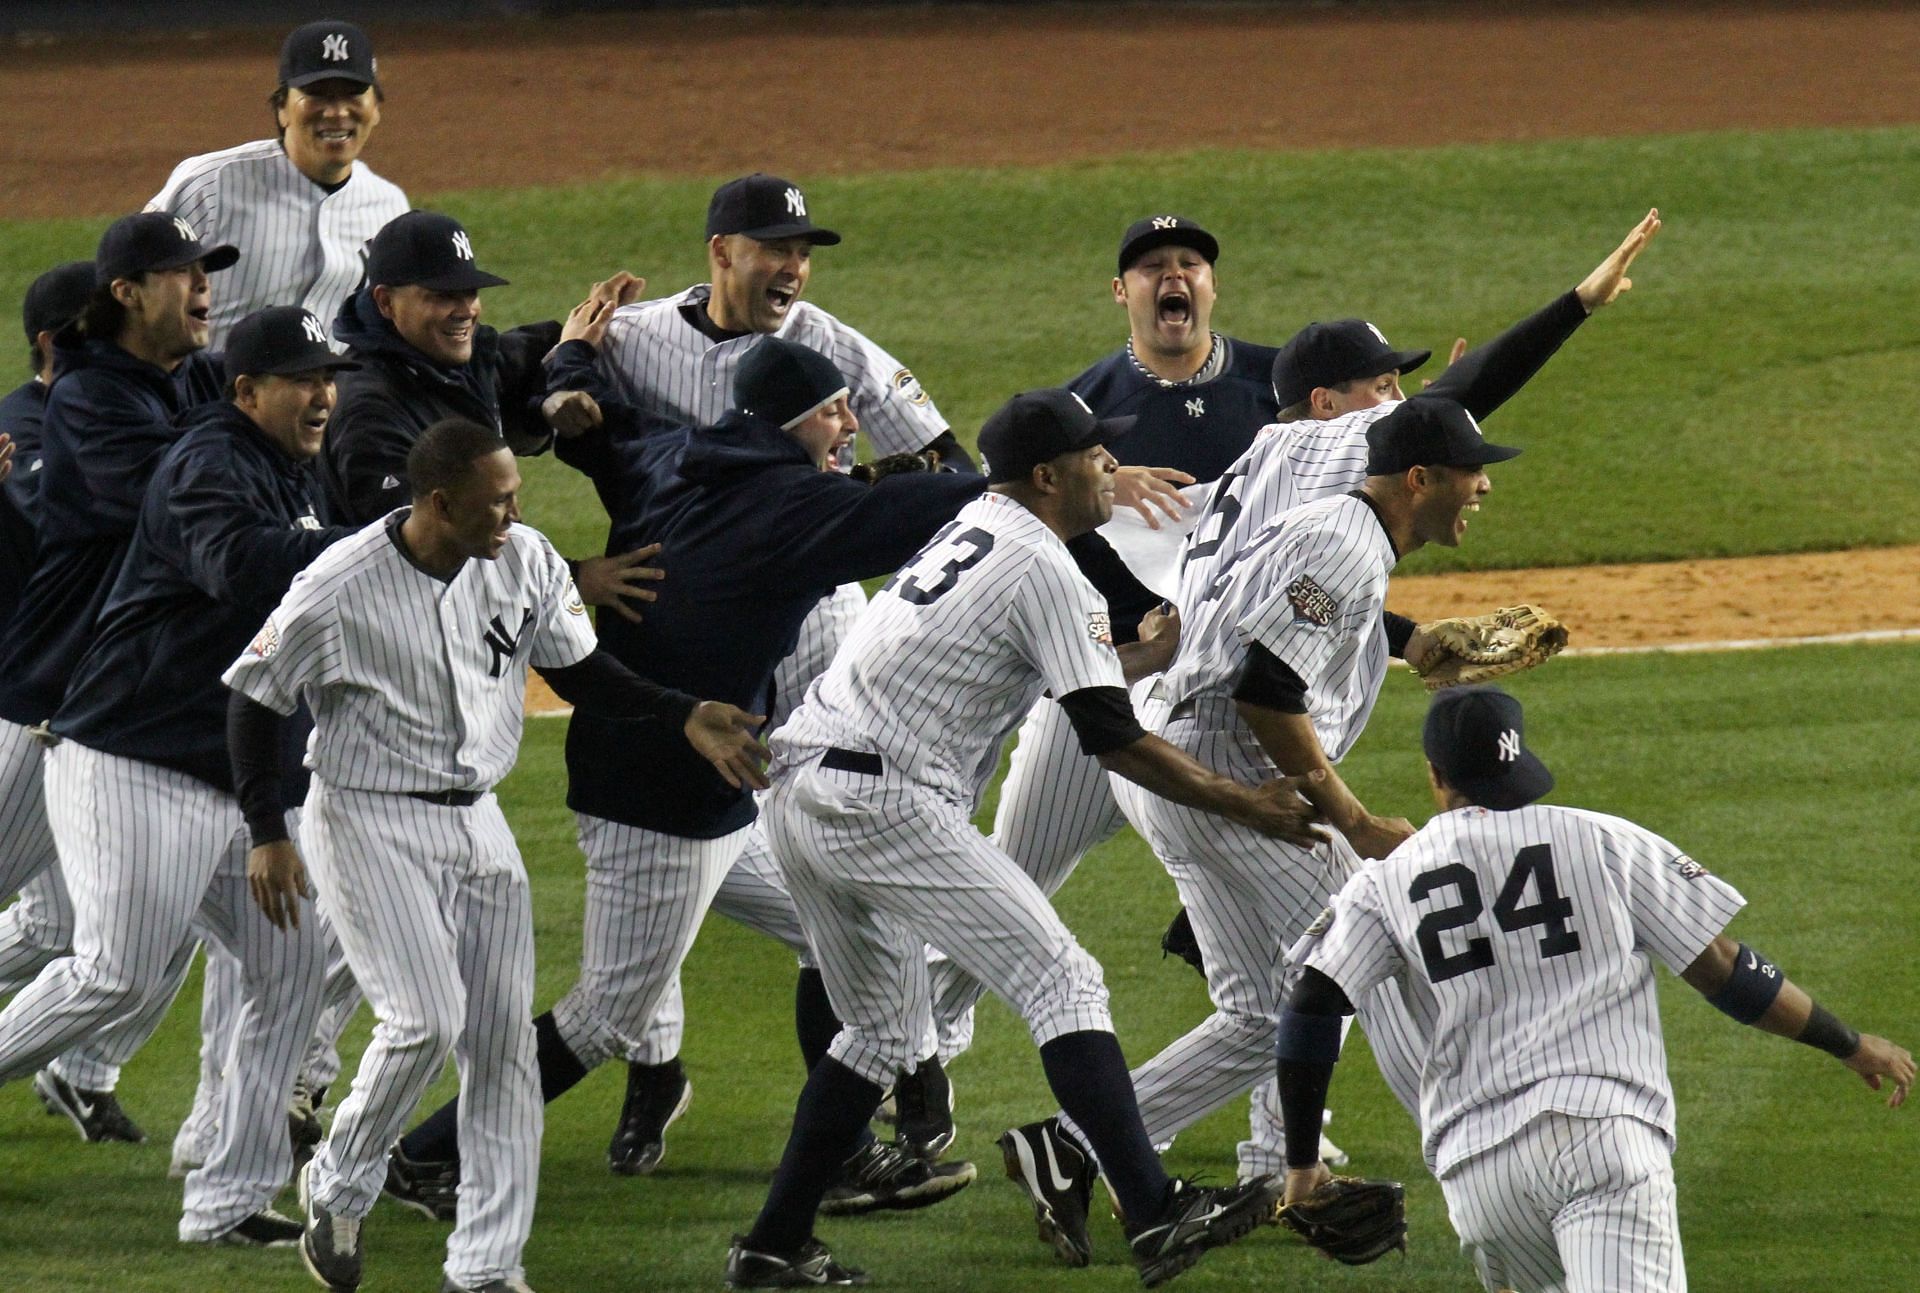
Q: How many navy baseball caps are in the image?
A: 11